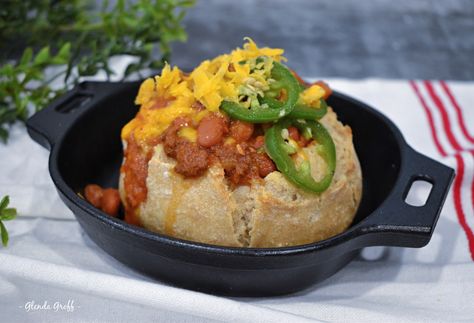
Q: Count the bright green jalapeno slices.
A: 3